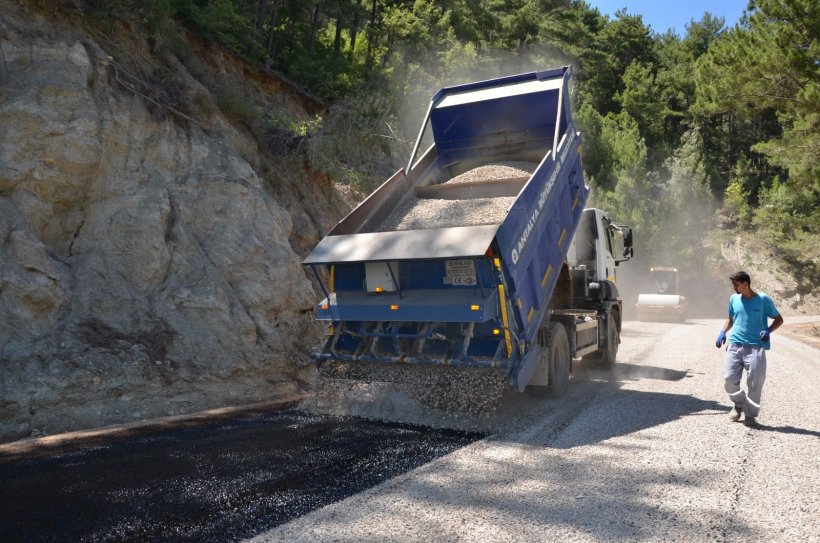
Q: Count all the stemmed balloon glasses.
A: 0